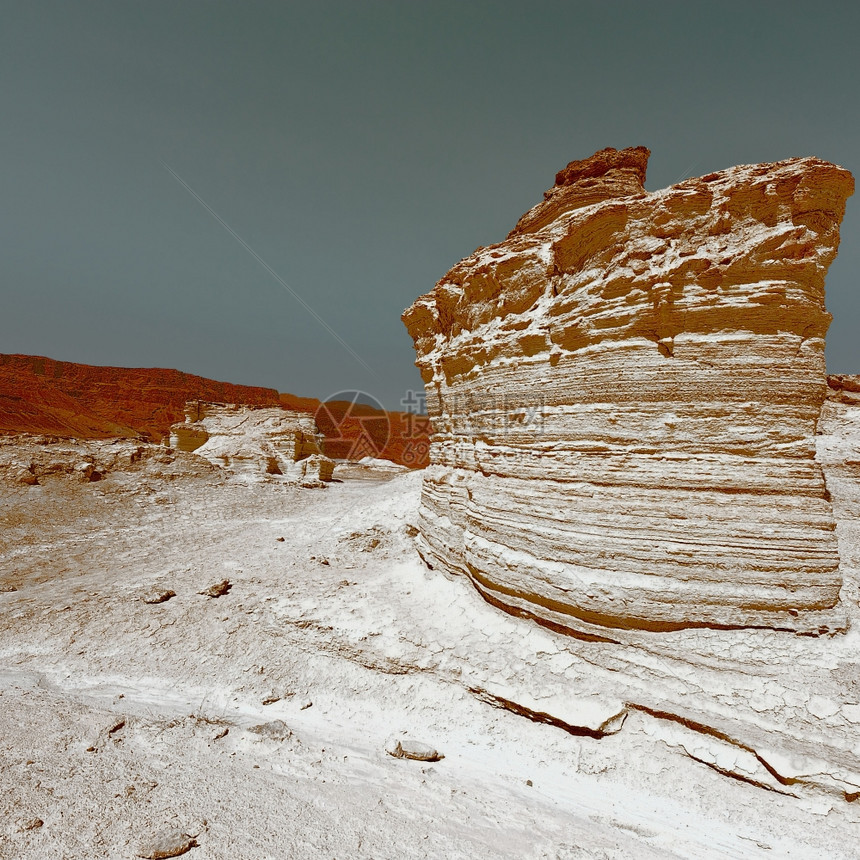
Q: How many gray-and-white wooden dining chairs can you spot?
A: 0